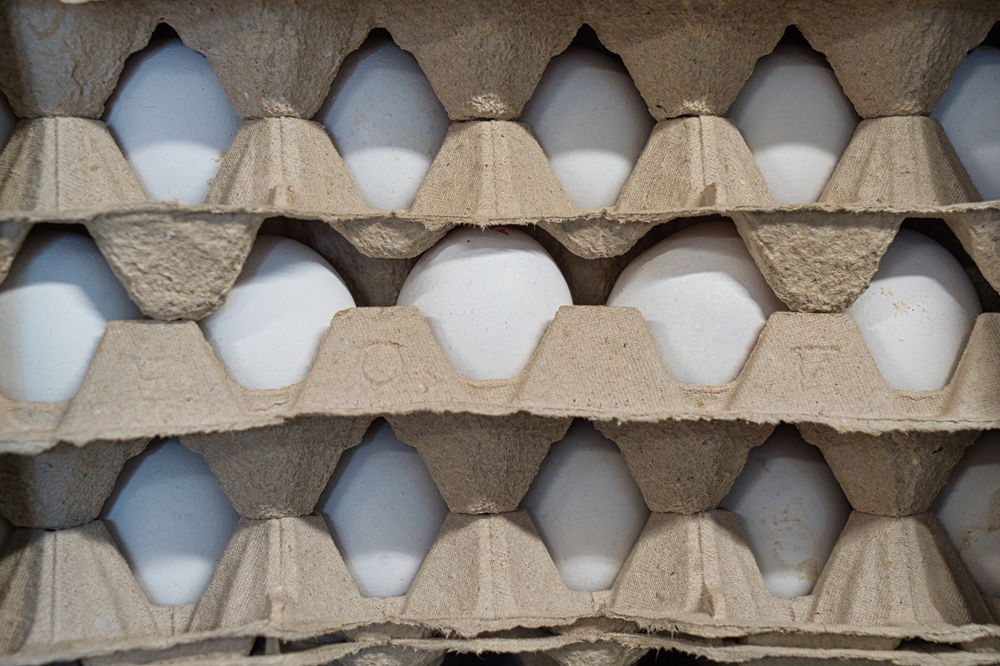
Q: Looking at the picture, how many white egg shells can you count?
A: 15